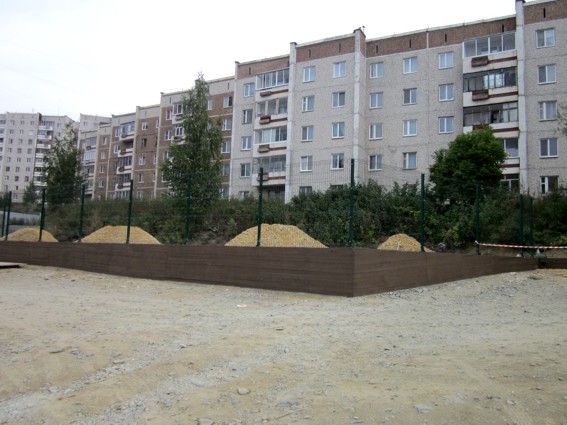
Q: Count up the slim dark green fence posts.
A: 12